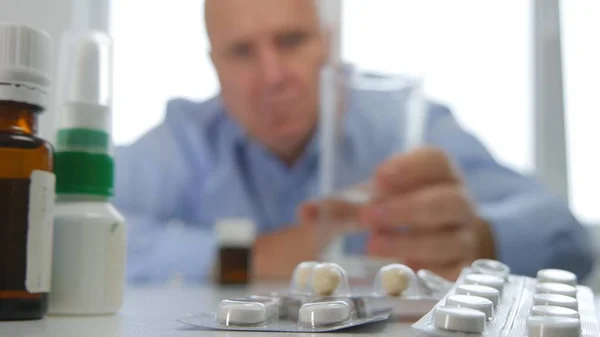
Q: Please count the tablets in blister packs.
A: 14